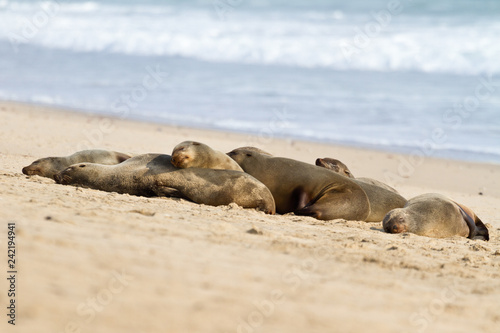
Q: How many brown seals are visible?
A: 6